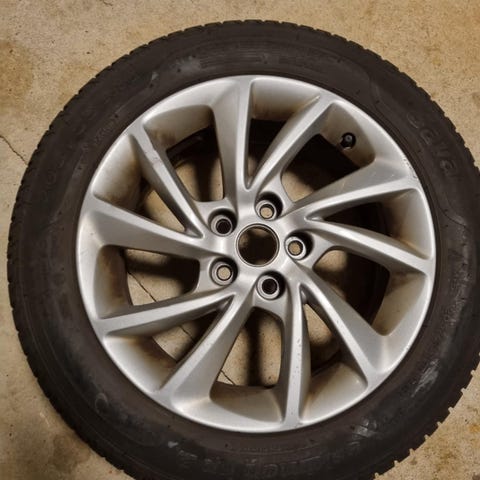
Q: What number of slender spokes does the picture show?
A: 10